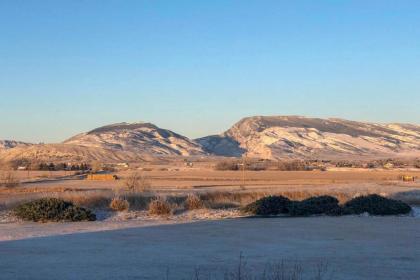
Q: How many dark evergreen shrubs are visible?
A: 4